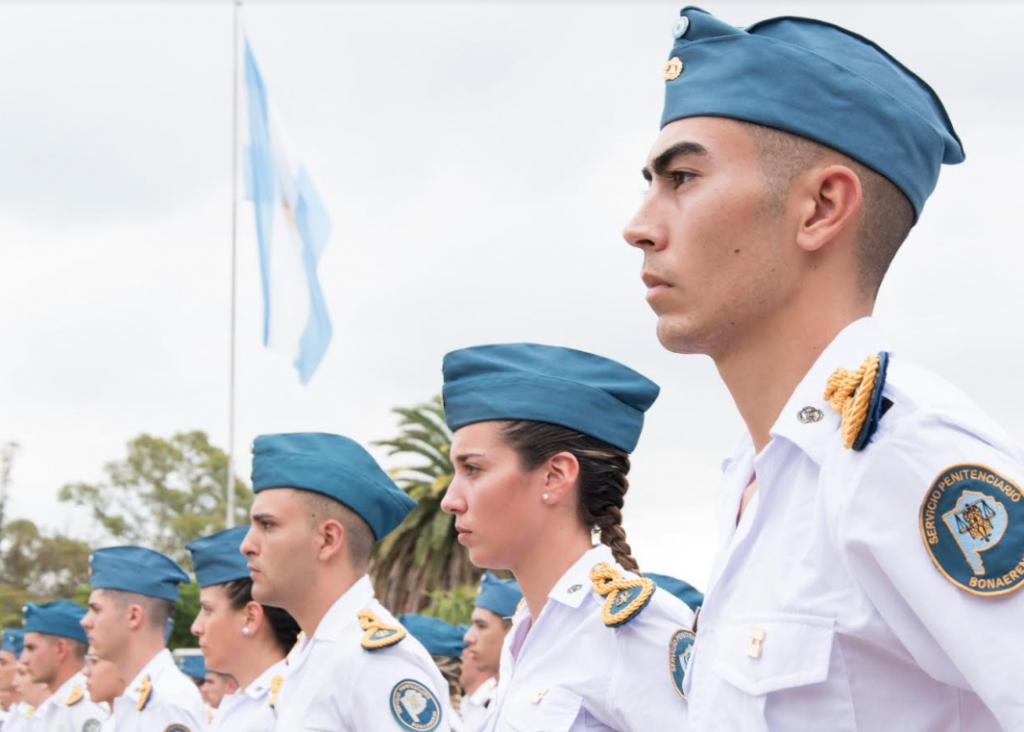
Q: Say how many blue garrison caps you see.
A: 11